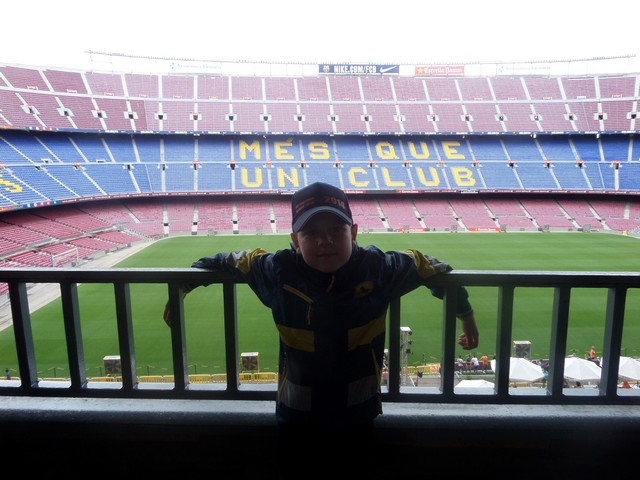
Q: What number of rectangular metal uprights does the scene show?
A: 10